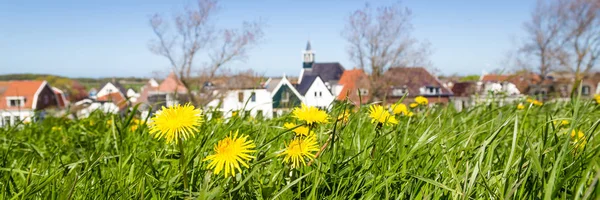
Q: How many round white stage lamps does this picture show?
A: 0